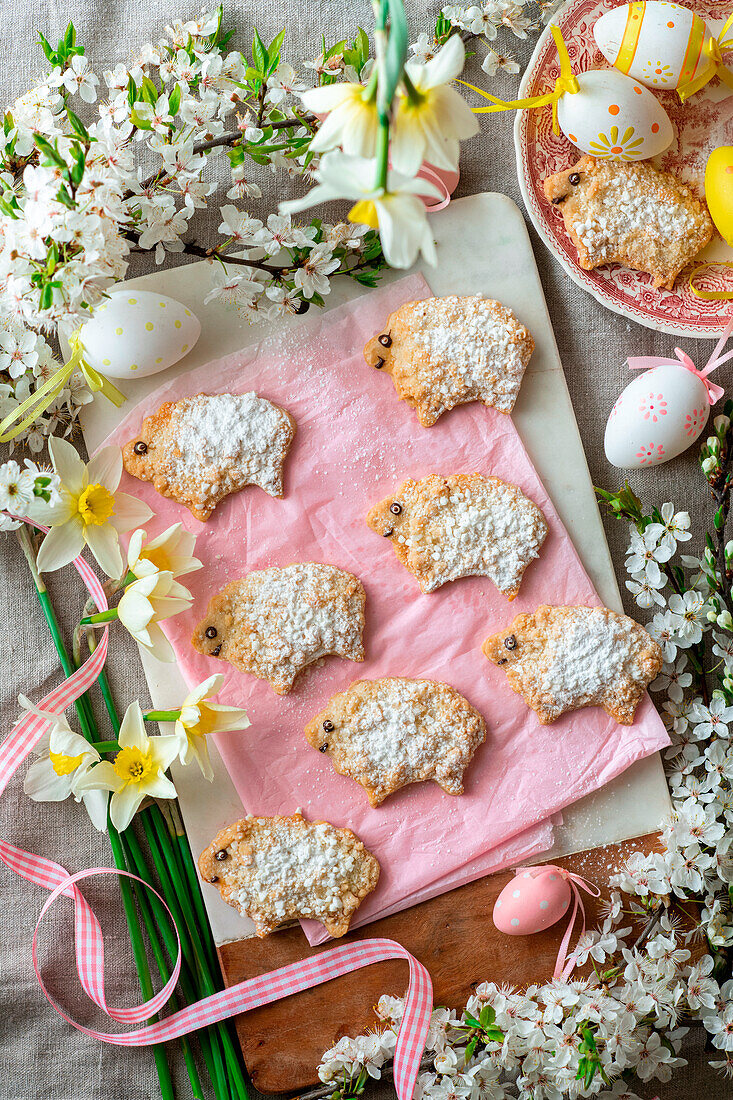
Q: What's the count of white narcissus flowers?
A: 9